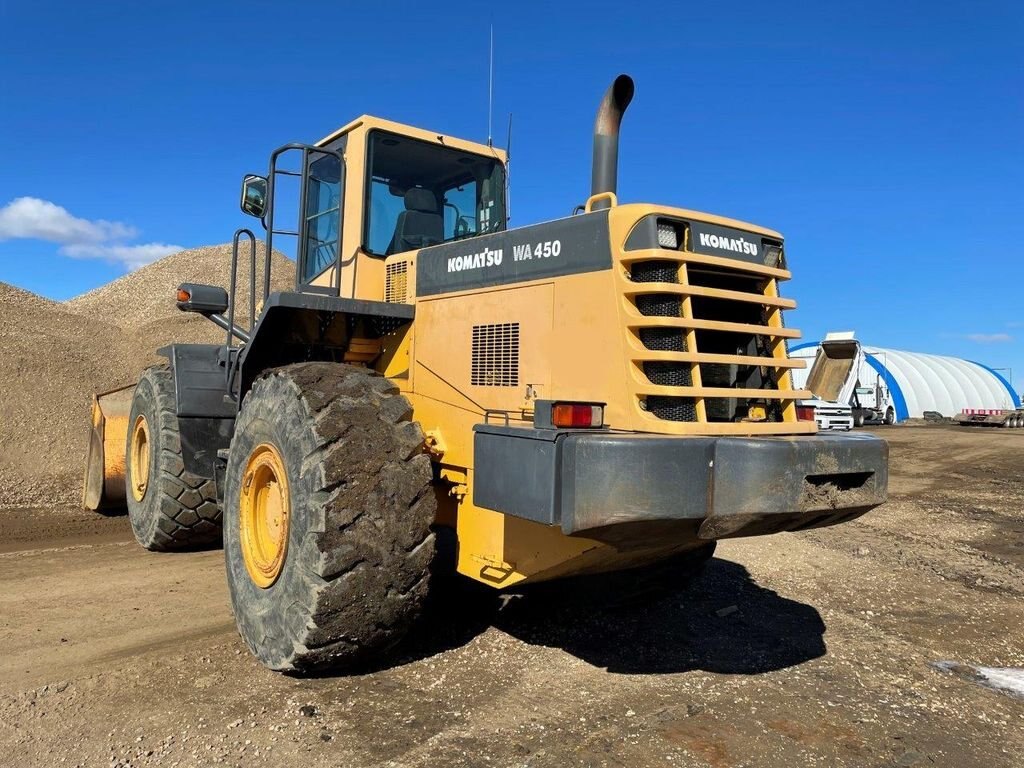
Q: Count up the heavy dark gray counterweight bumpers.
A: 1